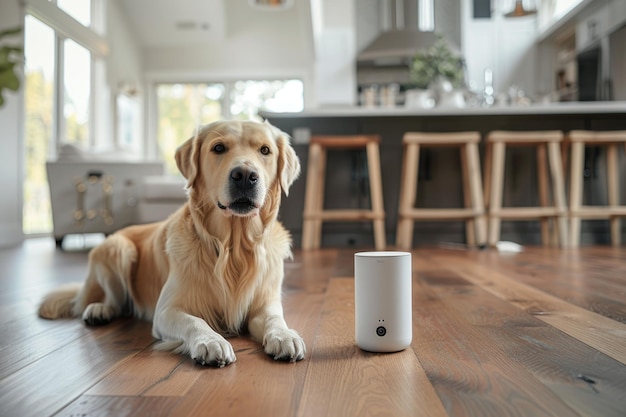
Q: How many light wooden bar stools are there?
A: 4